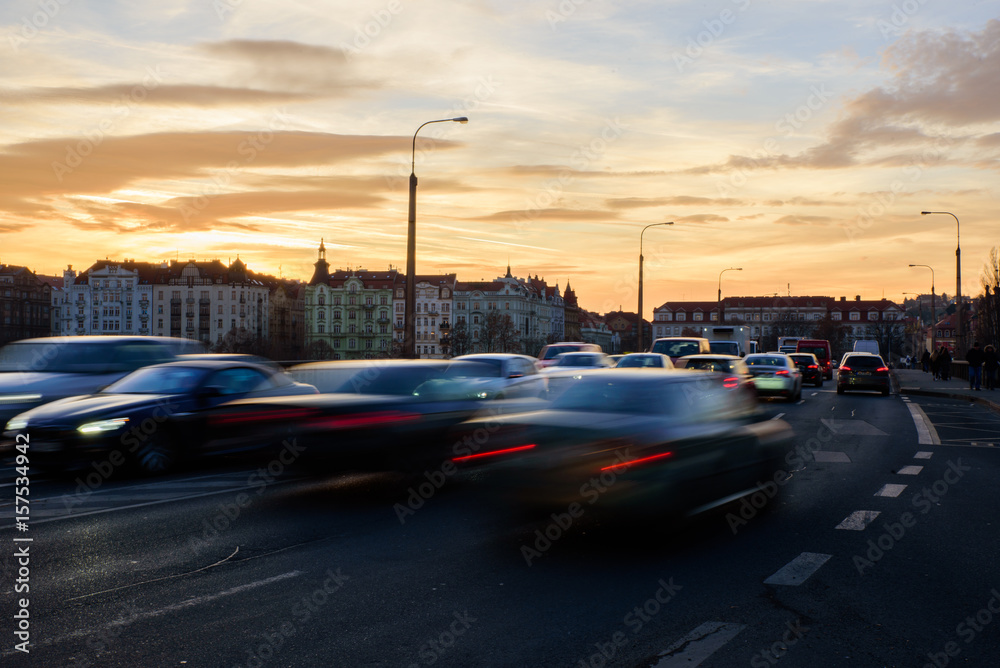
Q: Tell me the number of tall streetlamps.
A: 5